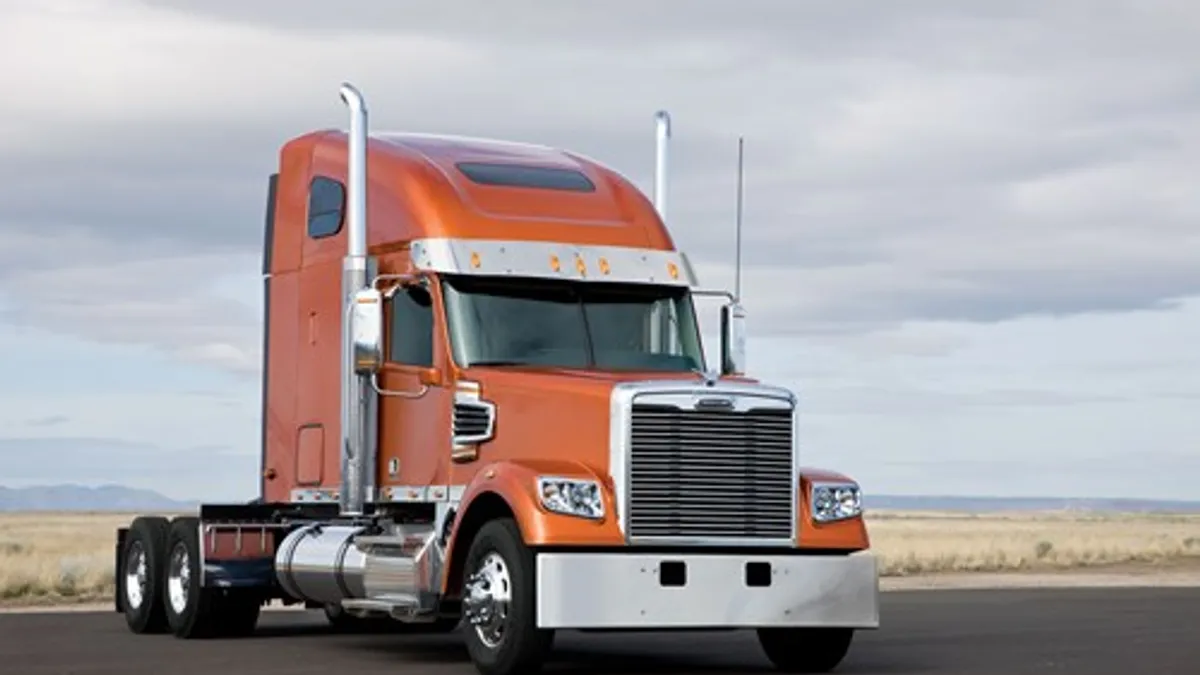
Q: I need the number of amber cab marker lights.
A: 5